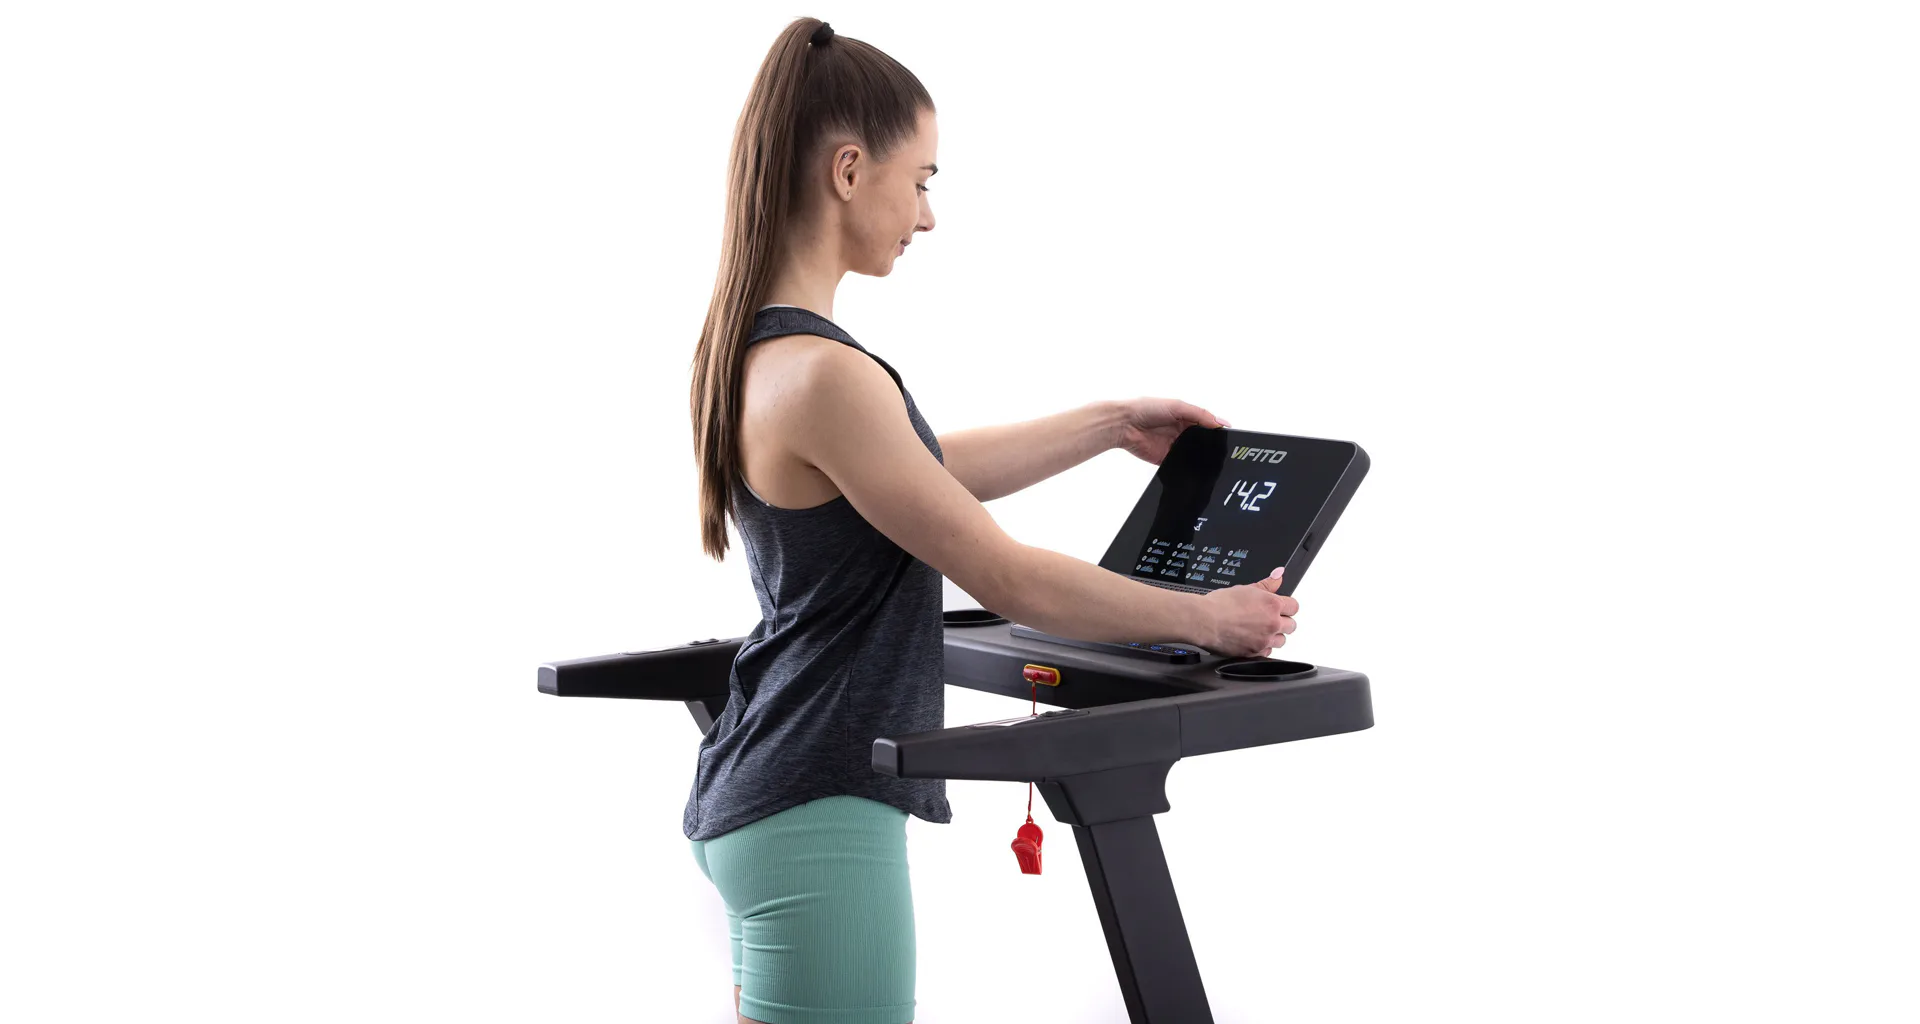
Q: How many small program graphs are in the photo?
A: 15